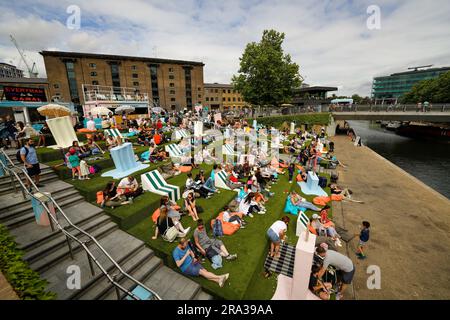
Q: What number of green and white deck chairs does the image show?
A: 7